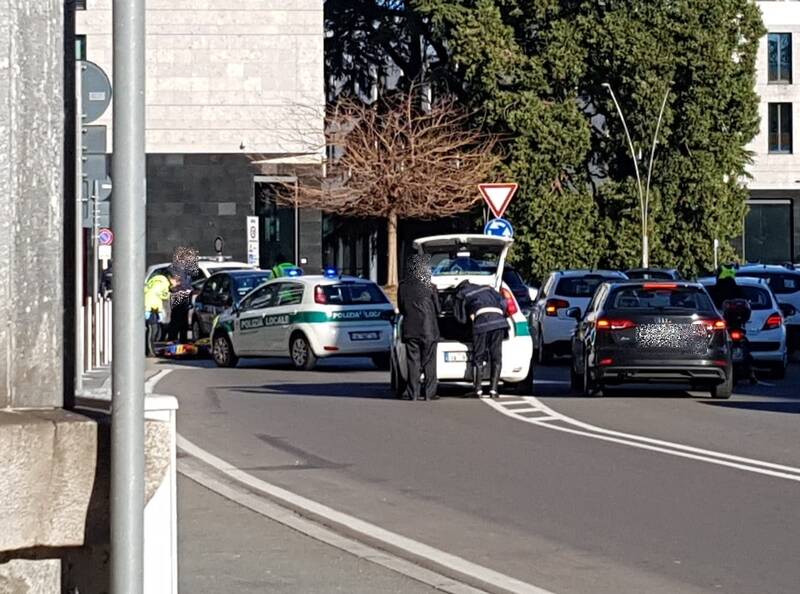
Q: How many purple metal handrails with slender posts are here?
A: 0